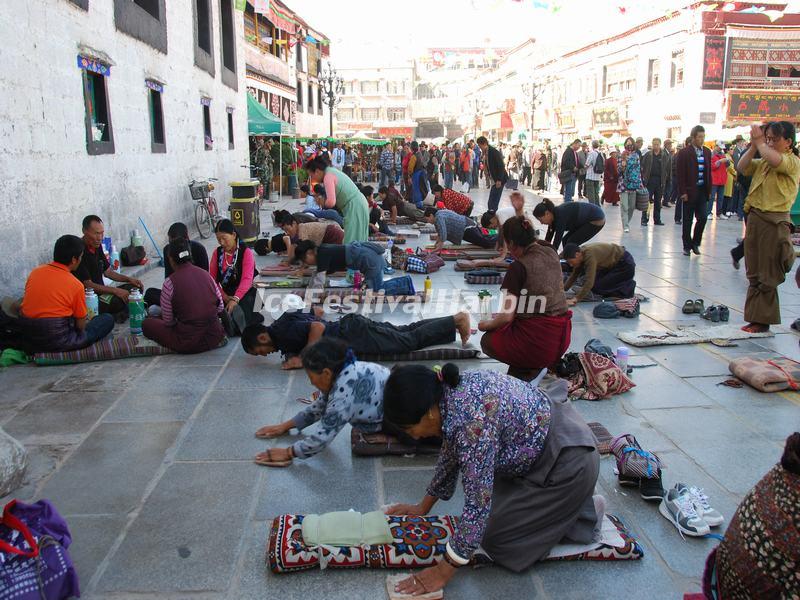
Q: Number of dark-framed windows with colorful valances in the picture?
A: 4